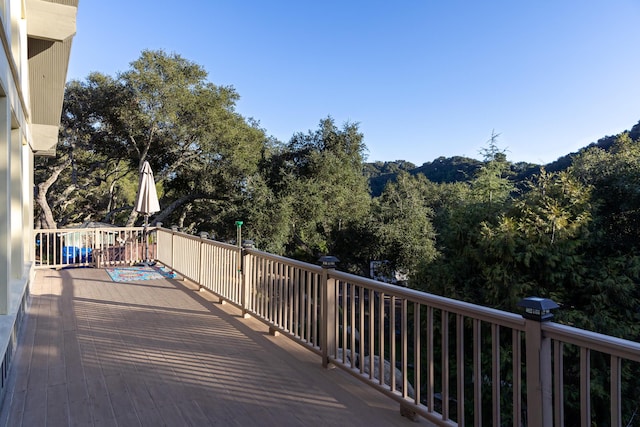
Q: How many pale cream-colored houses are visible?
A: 1